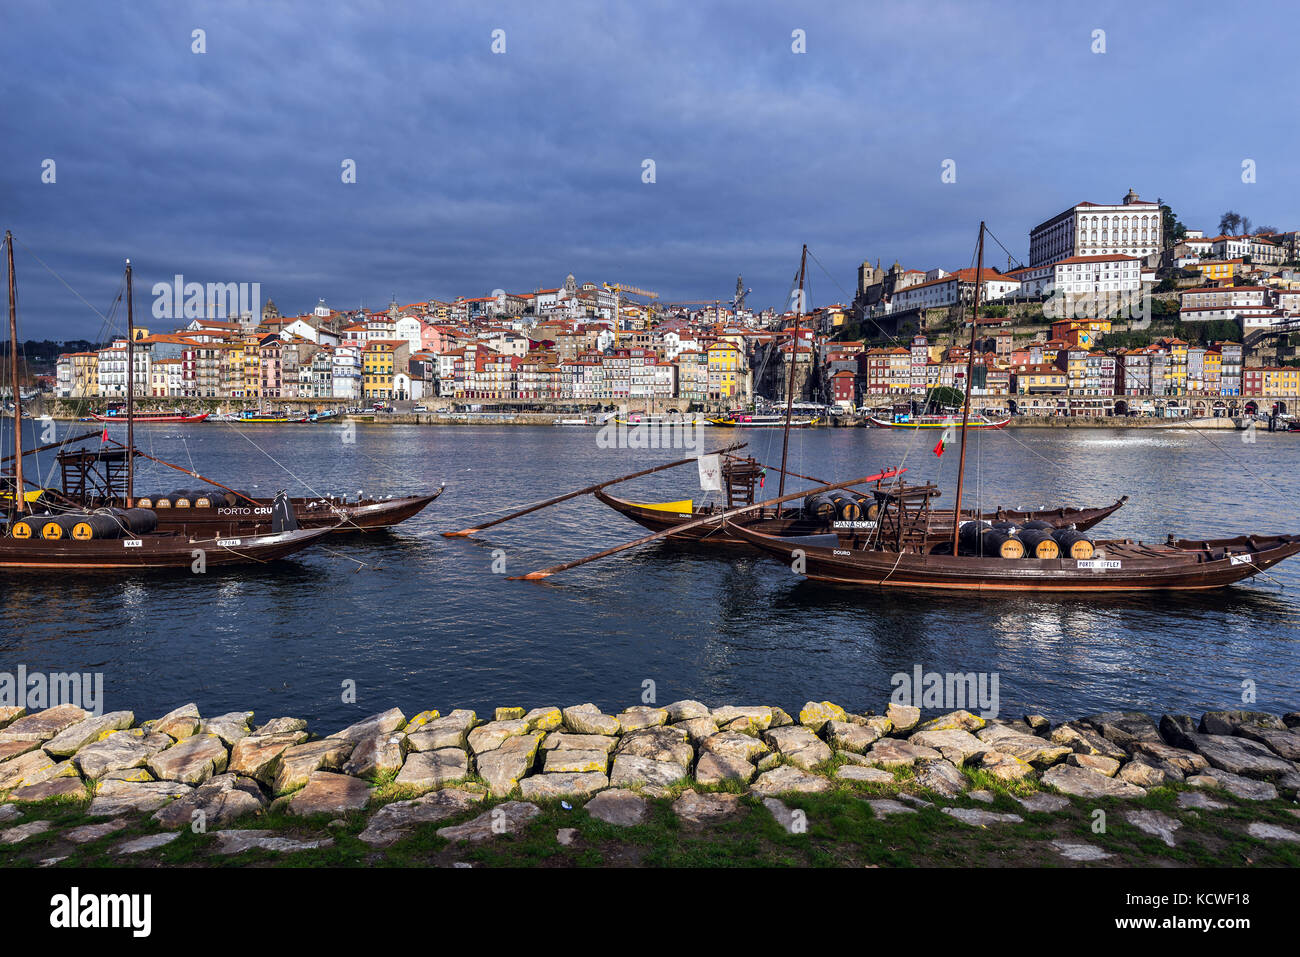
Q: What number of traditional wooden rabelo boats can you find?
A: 4